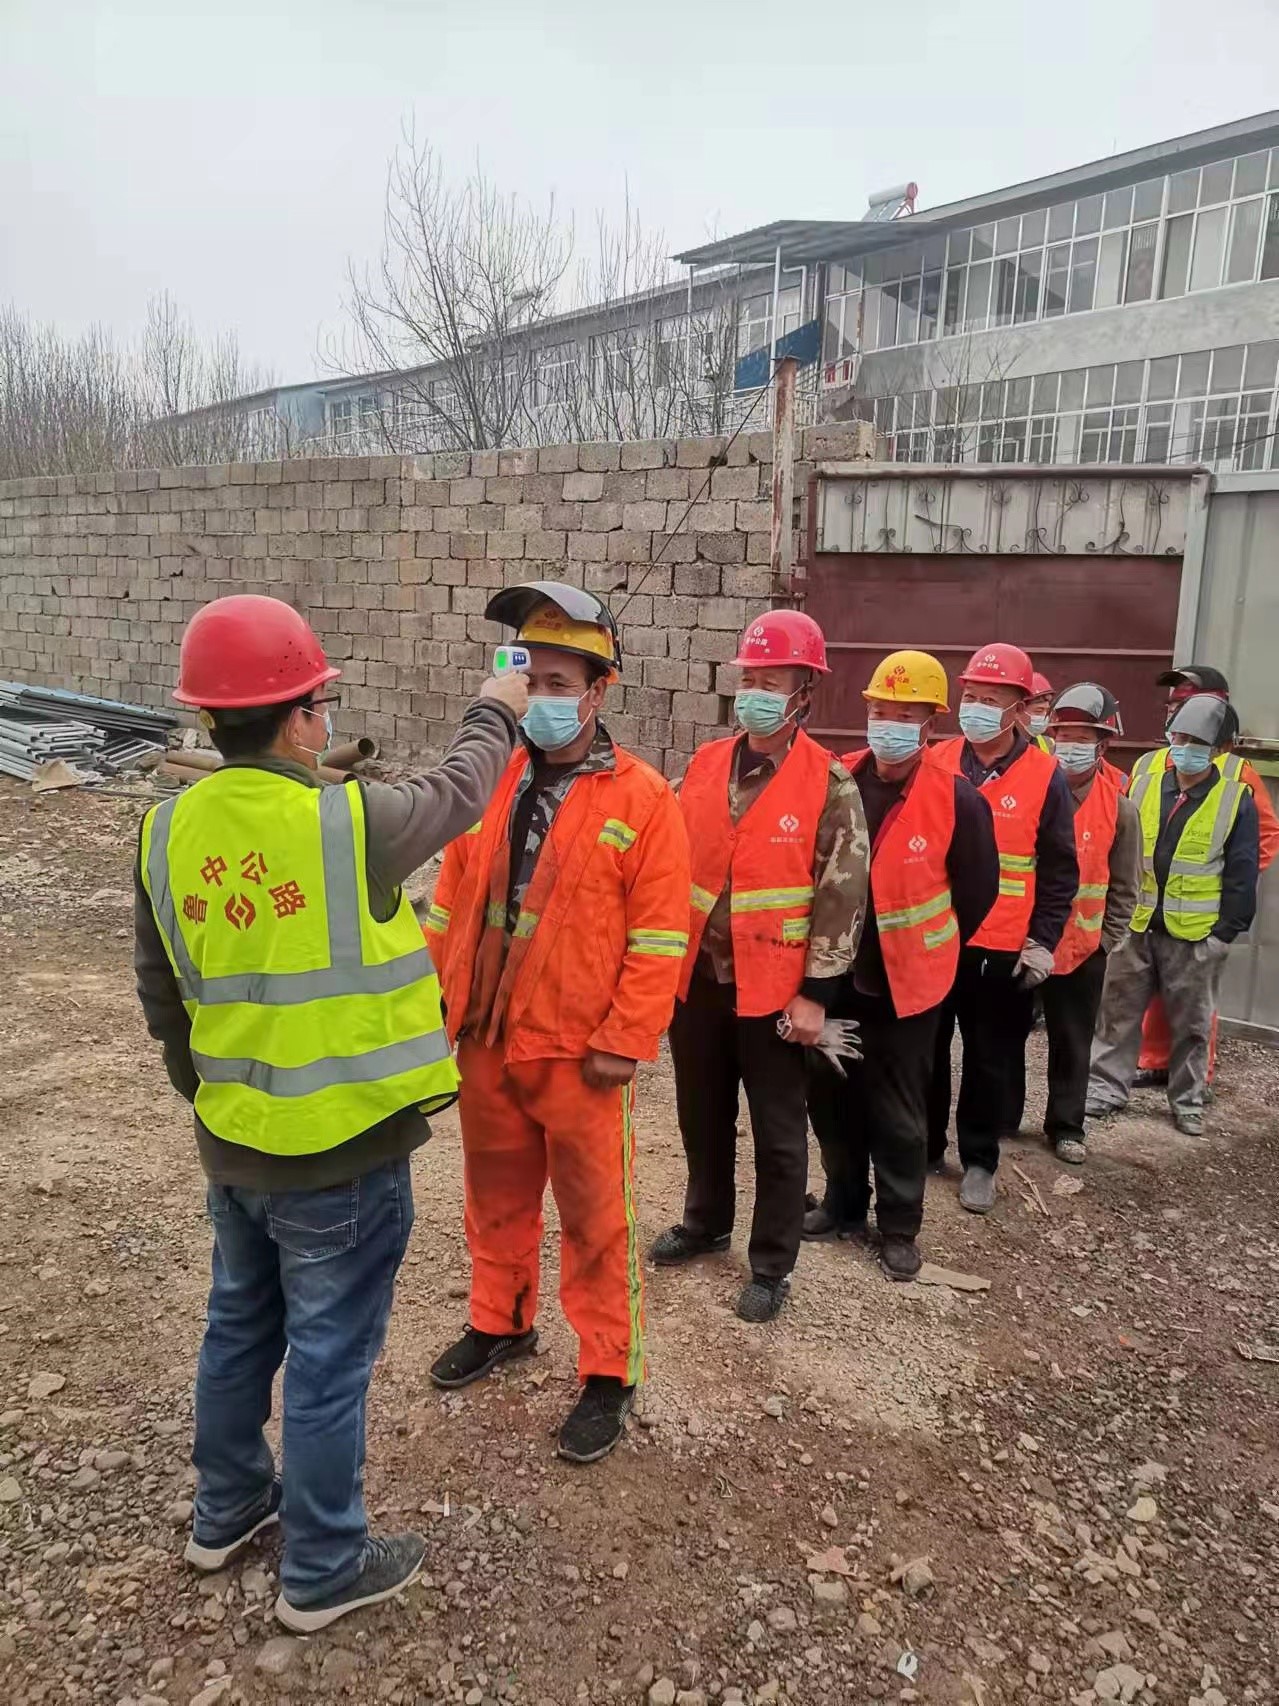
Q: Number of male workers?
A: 9